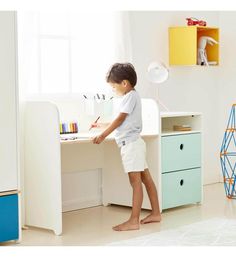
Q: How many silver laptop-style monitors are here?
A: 0